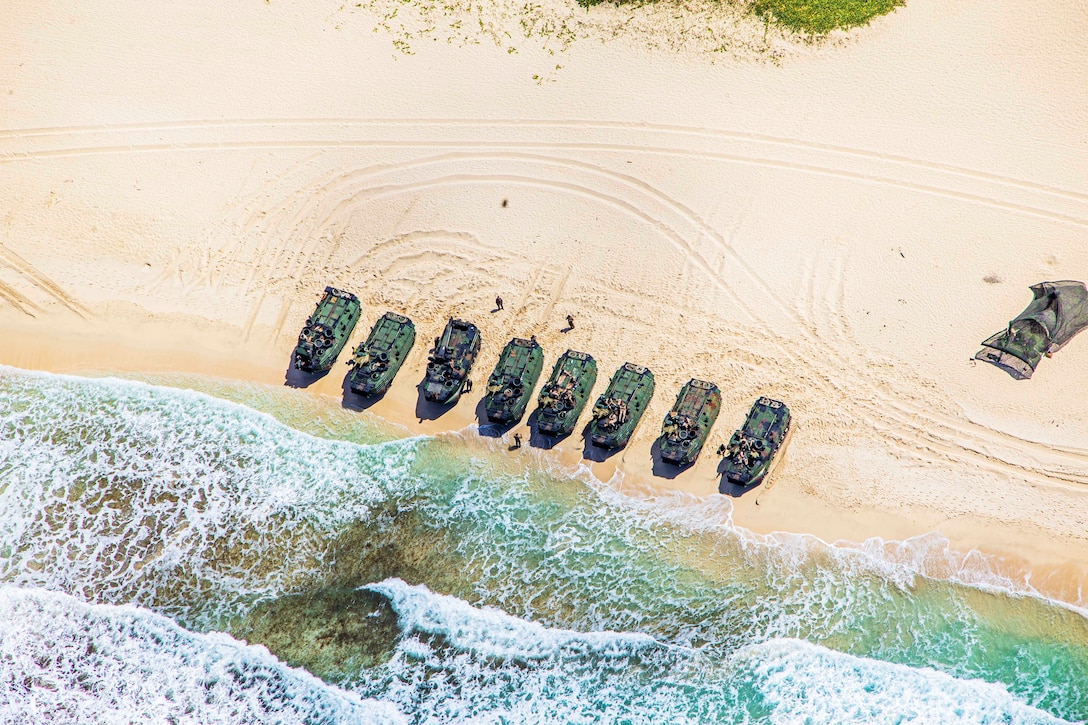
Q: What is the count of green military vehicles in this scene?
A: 8